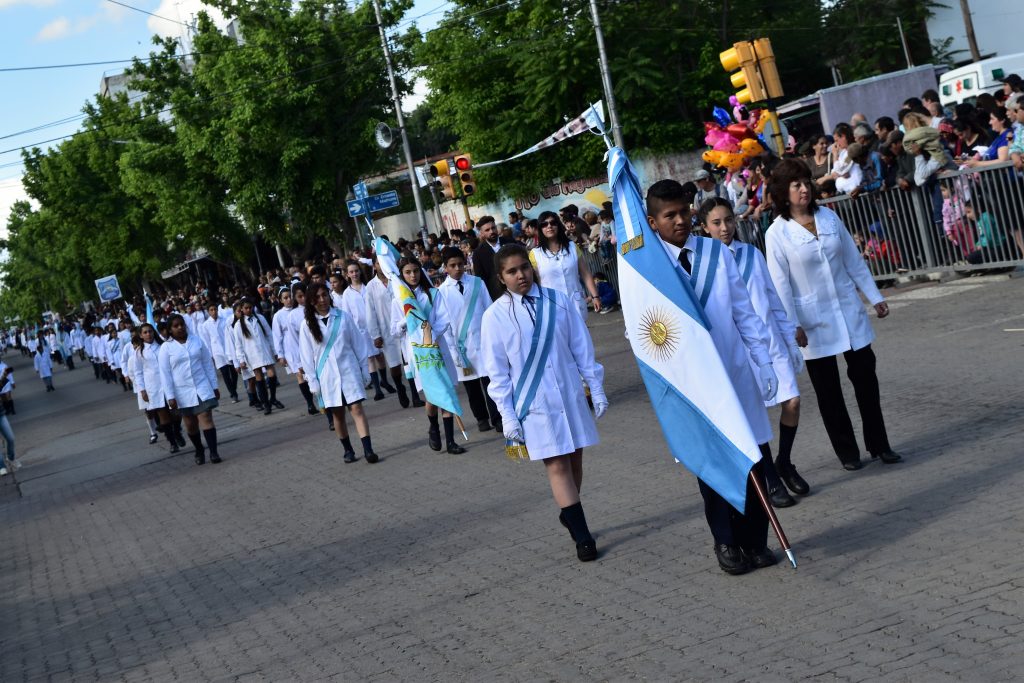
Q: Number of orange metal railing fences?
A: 0